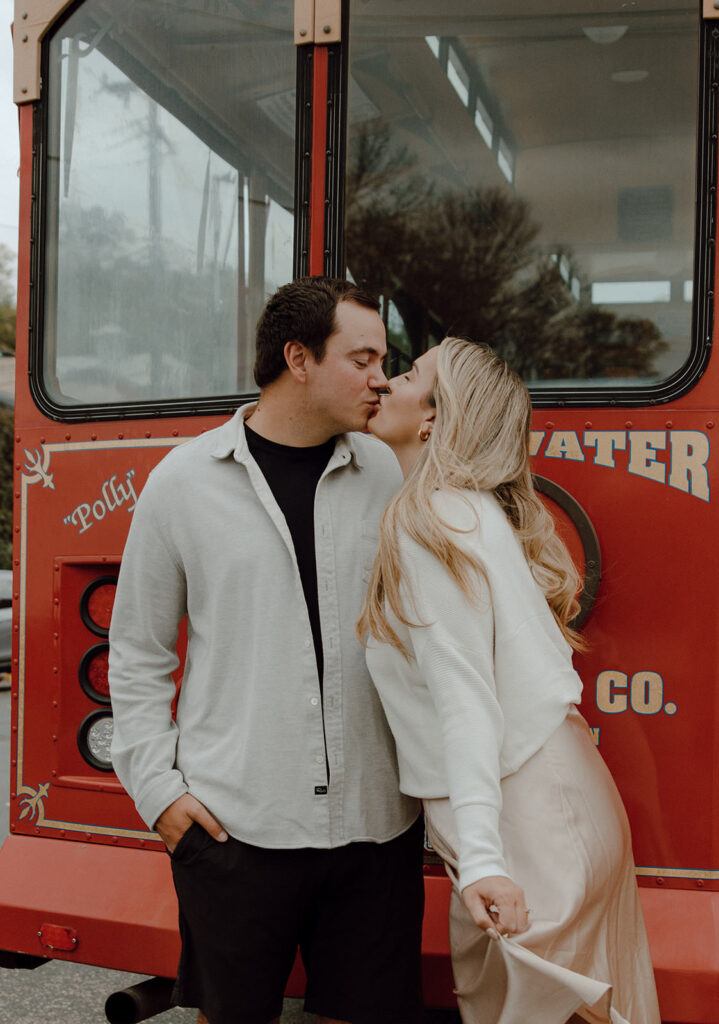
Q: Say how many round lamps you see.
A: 3